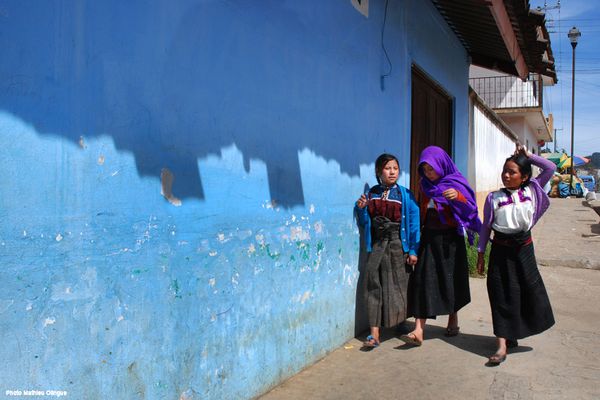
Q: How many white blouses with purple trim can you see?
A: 1